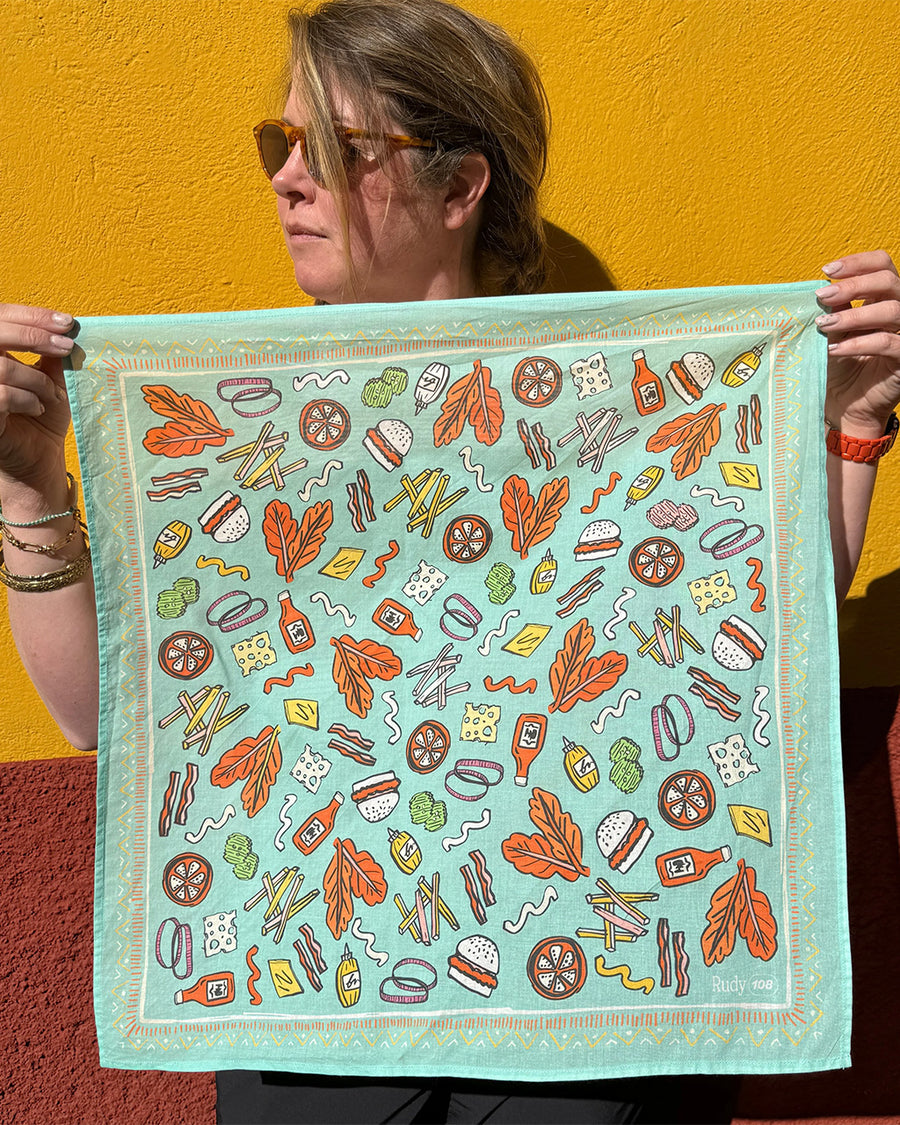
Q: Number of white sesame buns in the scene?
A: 8